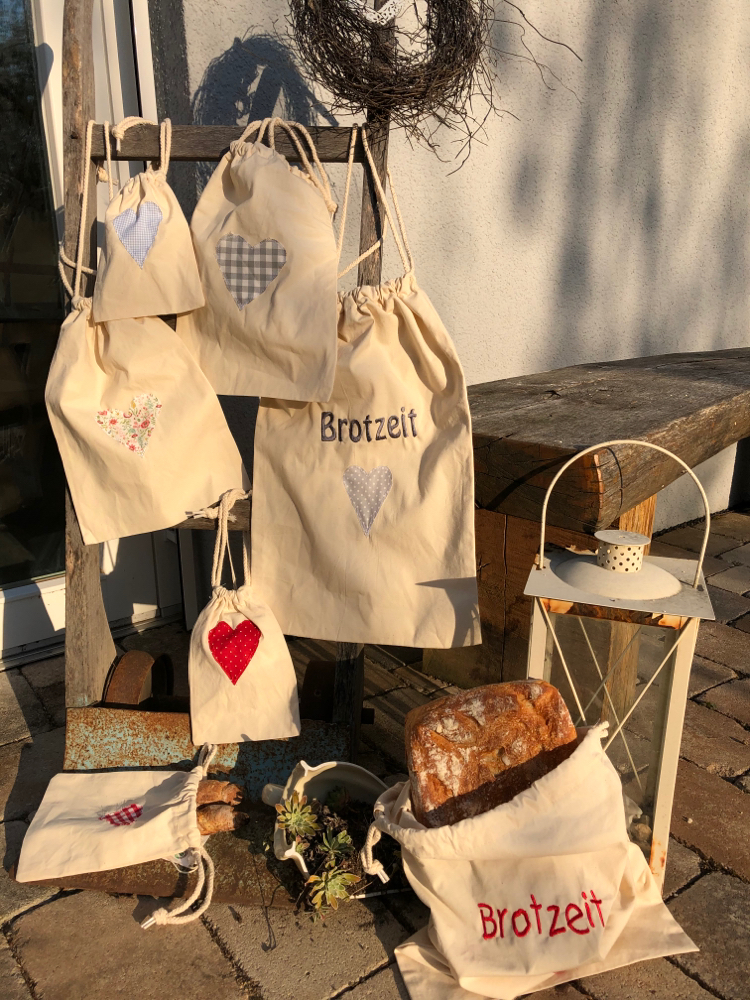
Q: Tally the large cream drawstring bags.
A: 2